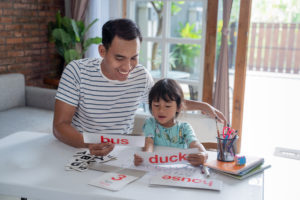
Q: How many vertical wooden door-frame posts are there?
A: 2